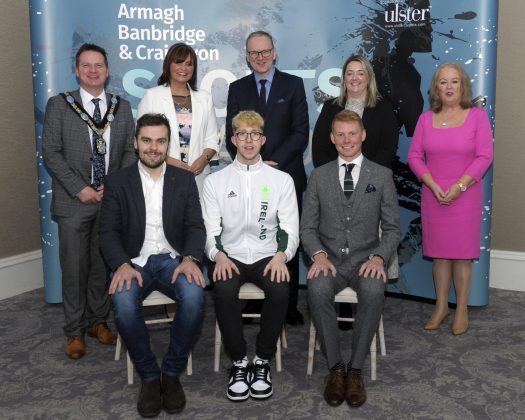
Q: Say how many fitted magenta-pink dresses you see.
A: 1